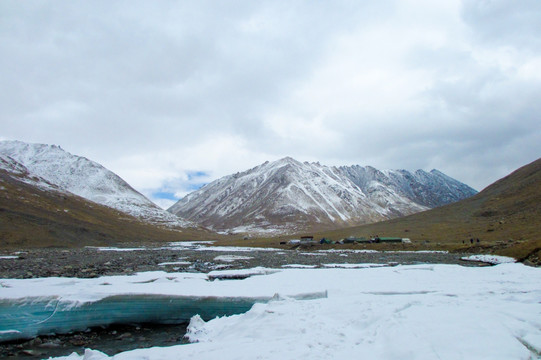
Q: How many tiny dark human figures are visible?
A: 3